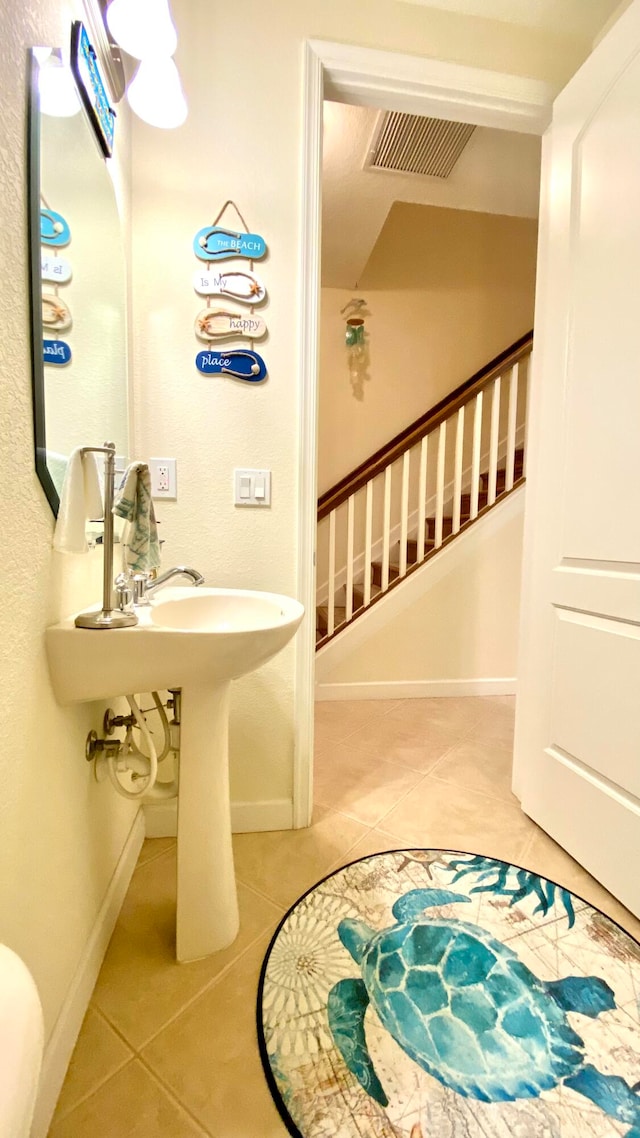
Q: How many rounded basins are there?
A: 1